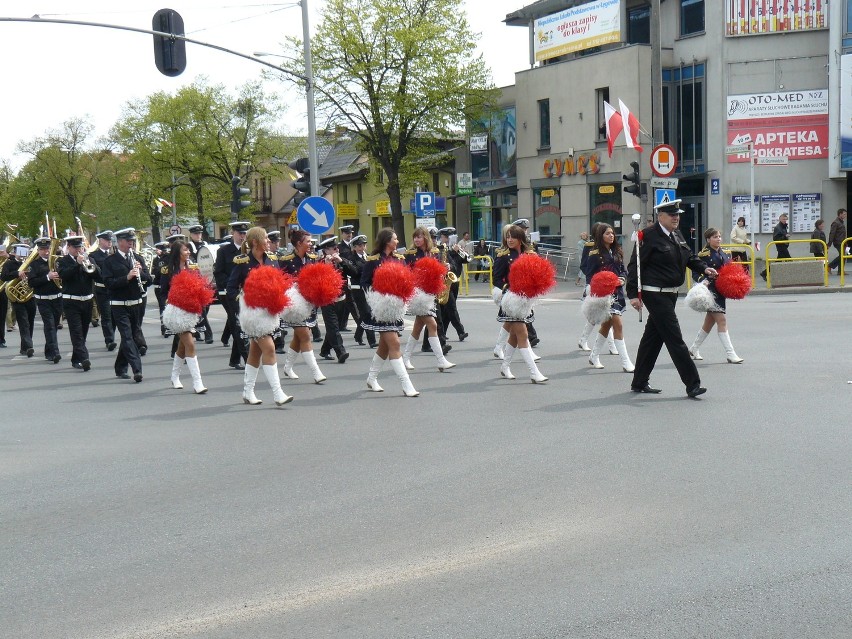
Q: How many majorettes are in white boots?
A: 10